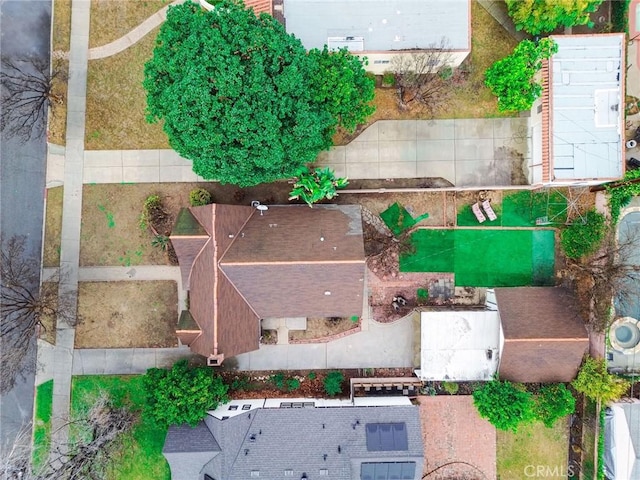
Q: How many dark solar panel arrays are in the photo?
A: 2